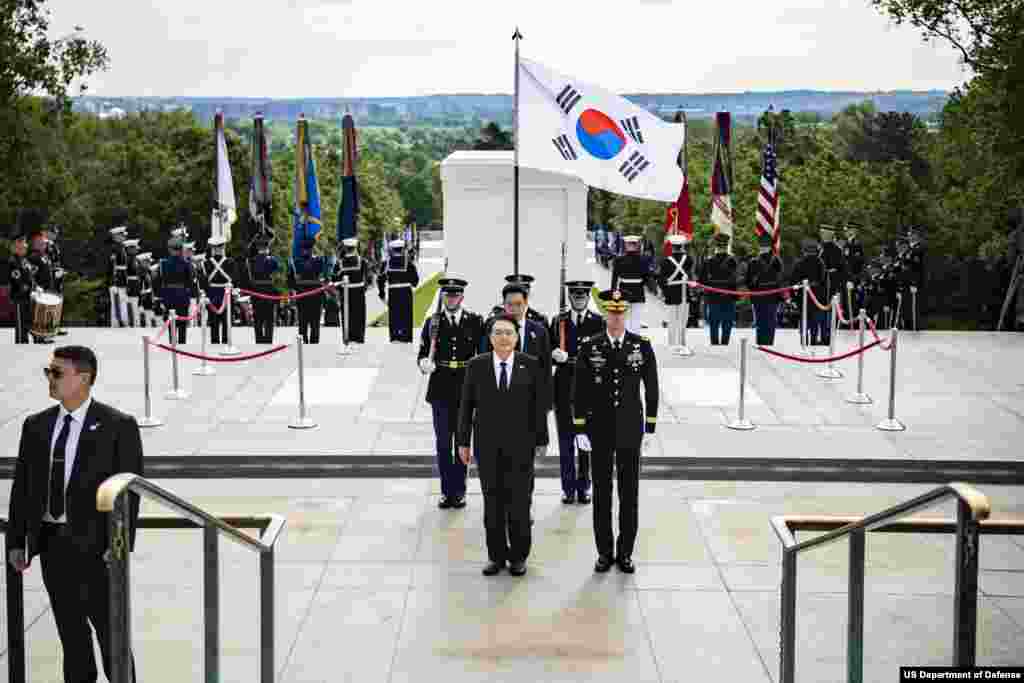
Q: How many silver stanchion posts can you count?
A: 12